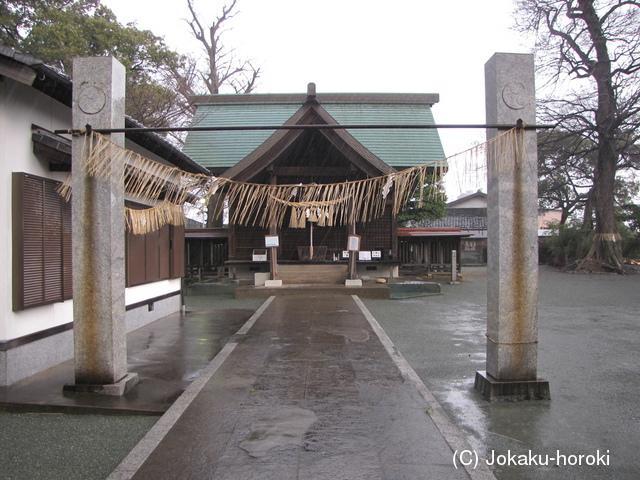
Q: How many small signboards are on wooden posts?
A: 2